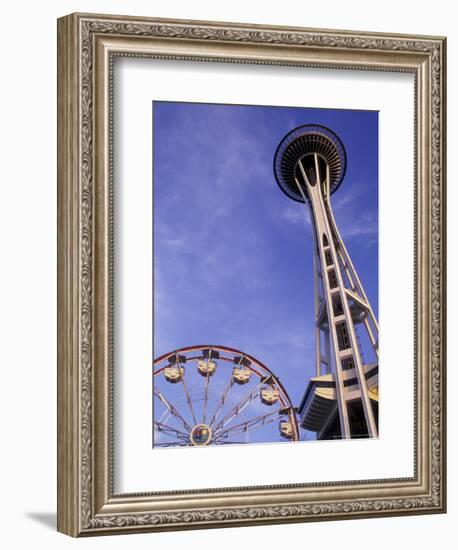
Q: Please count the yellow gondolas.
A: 5